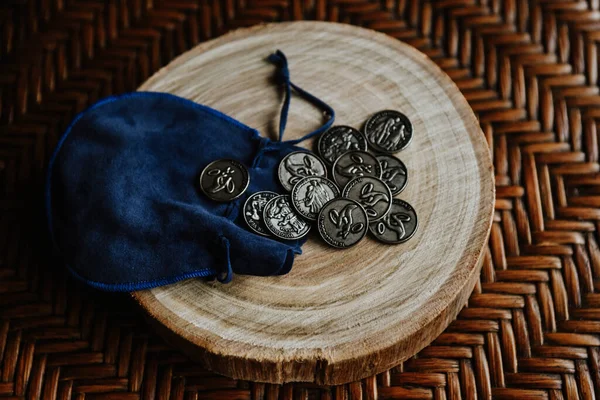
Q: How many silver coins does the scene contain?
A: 12